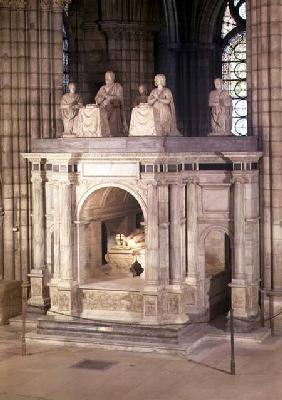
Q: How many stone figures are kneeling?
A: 5